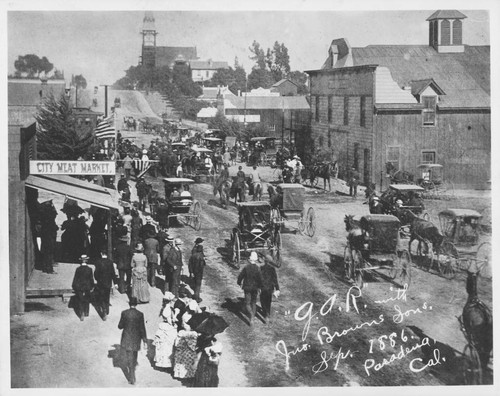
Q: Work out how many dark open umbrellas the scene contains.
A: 1